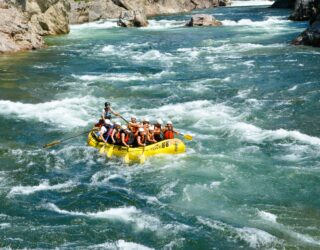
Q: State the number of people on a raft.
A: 11